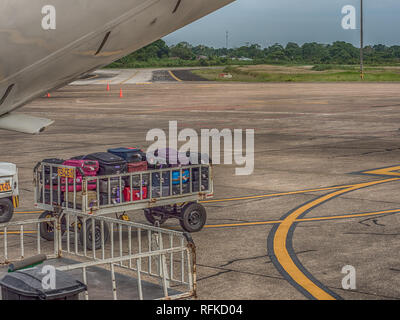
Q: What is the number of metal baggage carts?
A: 2